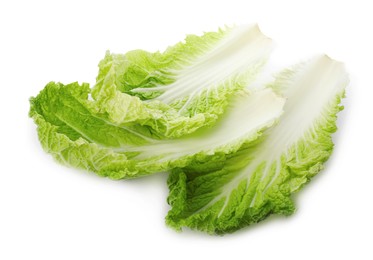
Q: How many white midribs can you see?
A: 3